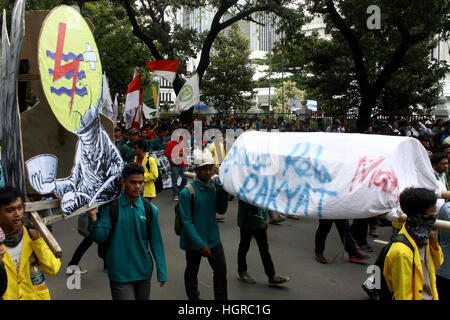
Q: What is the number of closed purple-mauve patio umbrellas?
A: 0